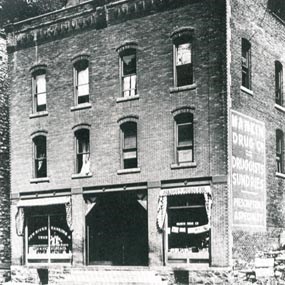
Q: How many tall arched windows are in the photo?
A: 11